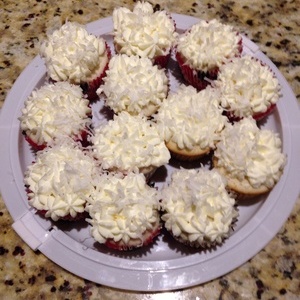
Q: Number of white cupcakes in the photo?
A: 12